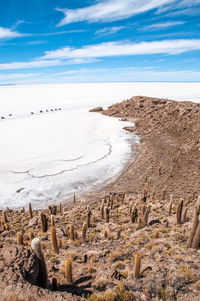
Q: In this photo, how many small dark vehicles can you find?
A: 8